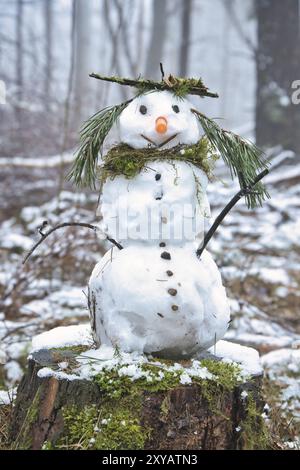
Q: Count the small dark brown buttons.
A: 8